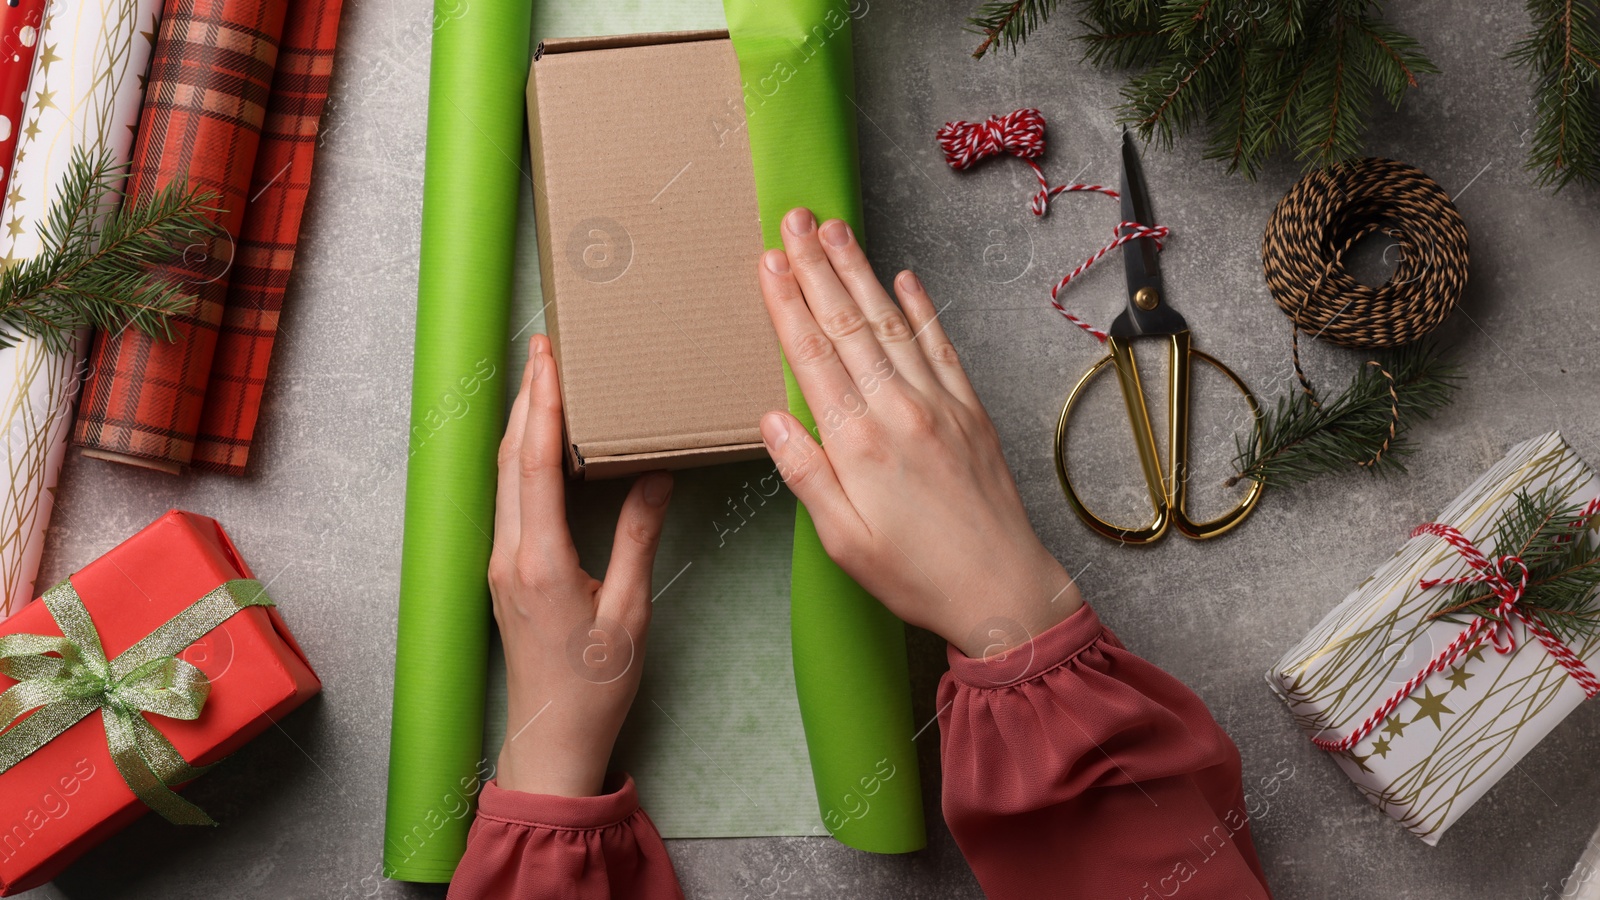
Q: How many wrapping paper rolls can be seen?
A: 4